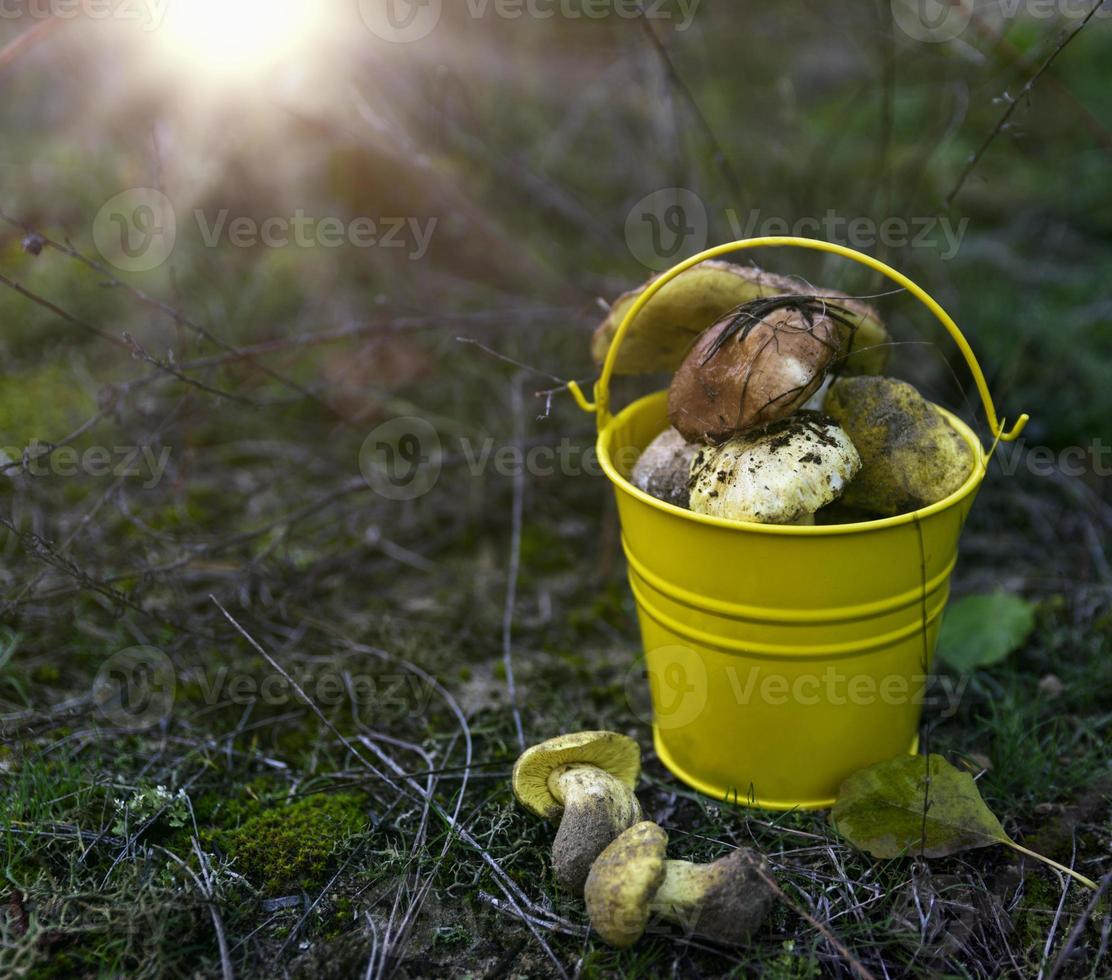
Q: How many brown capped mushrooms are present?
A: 1